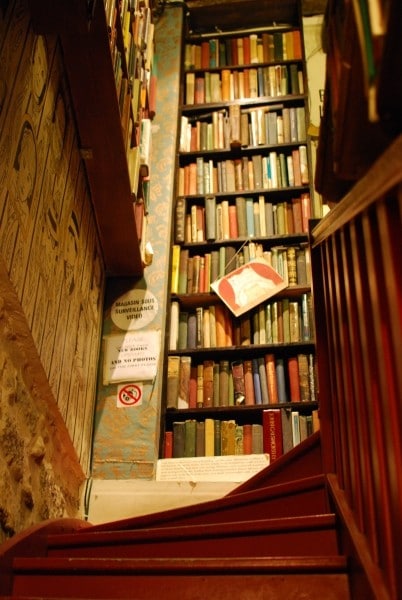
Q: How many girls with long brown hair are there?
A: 0